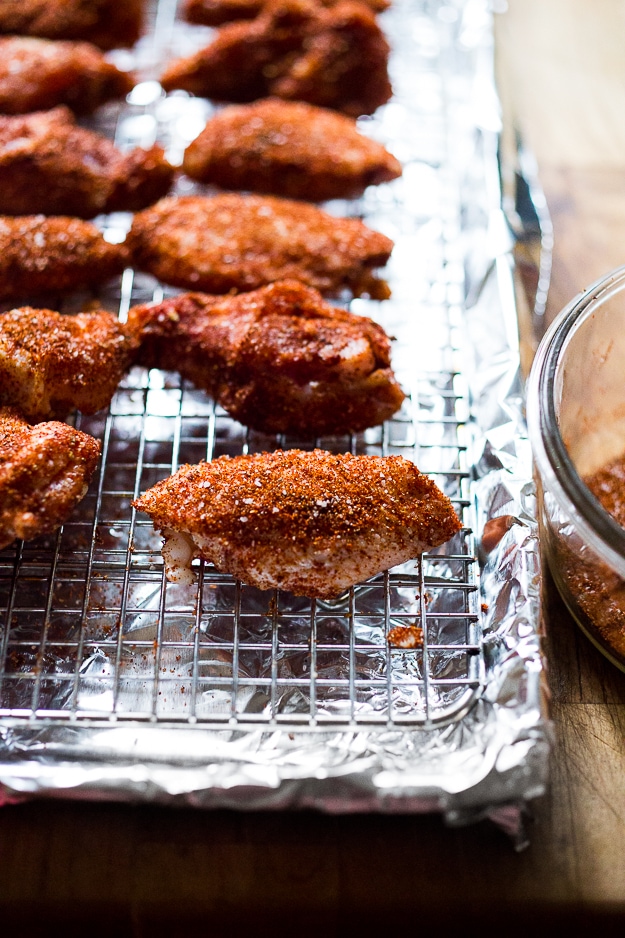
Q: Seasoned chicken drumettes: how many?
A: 12